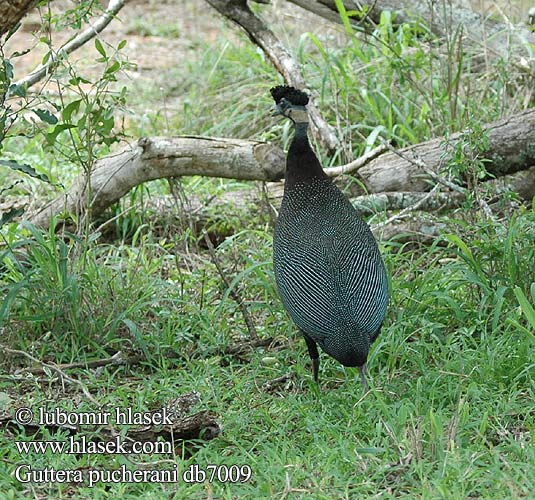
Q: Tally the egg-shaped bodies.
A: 1